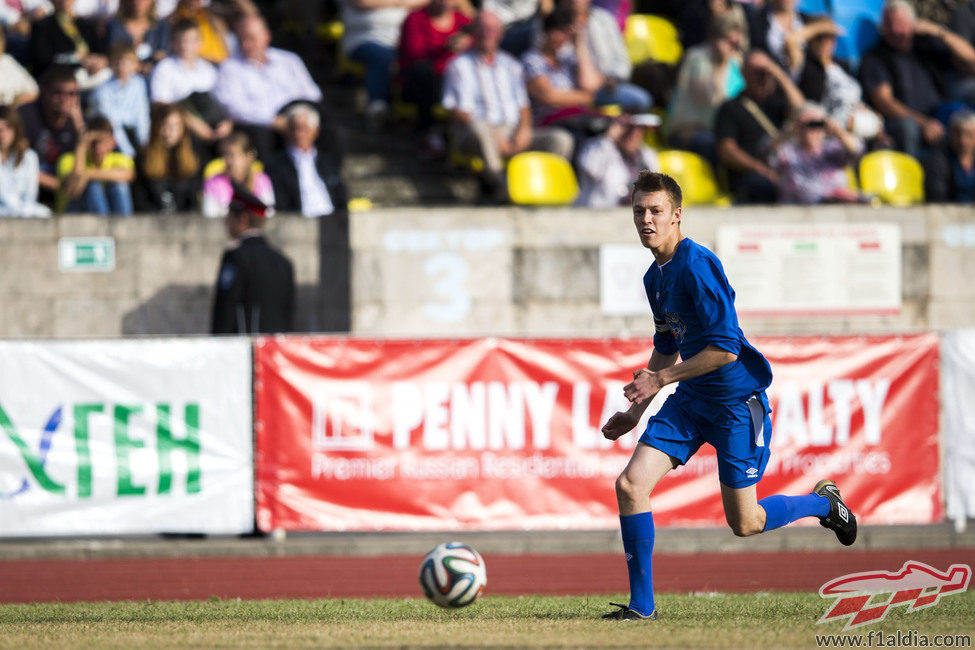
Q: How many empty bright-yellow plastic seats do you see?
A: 4